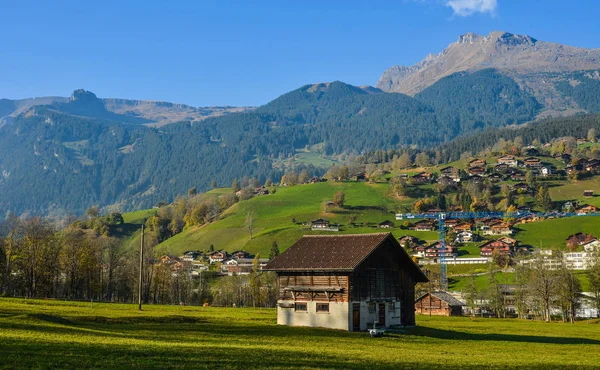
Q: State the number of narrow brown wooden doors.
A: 2